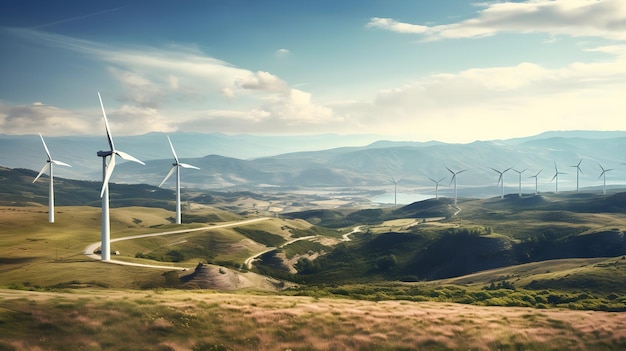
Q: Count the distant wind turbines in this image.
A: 9